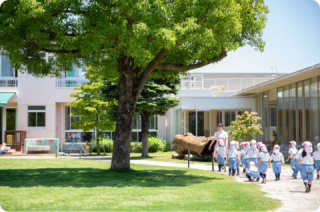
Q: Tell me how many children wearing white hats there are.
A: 13